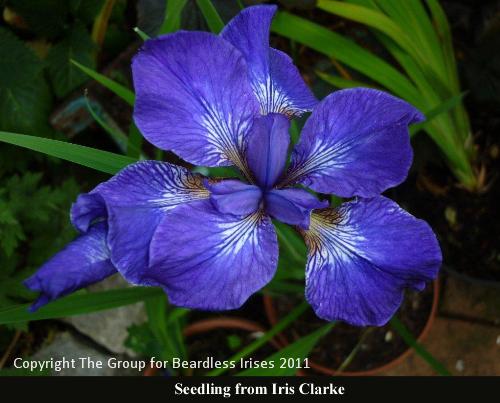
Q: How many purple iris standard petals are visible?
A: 3